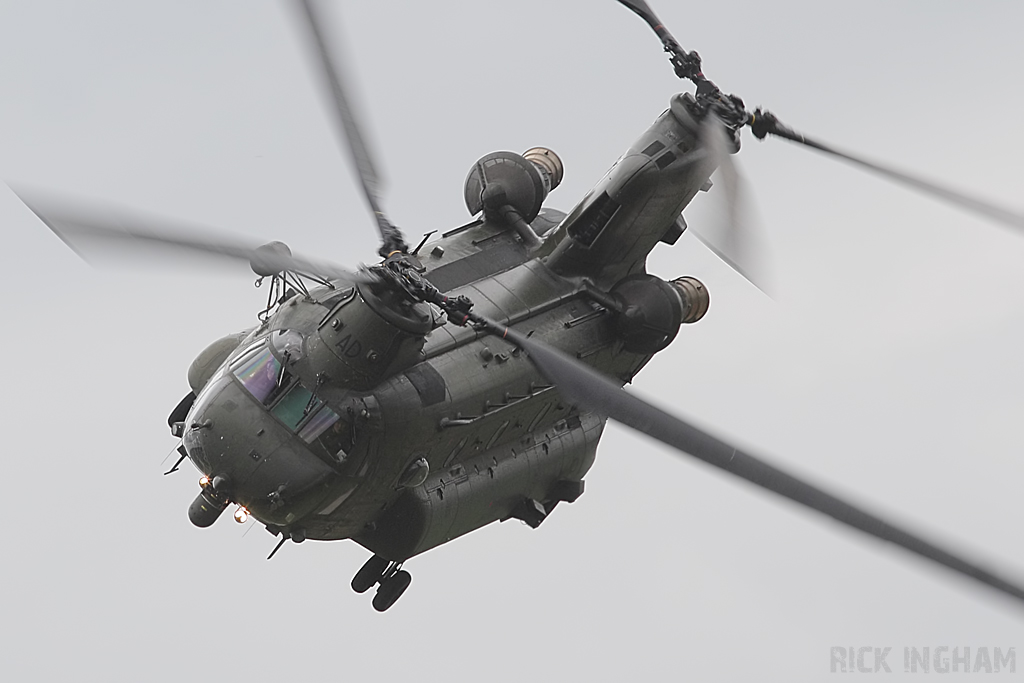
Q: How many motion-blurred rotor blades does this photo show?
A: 6